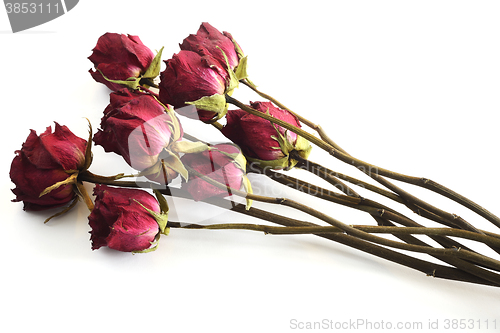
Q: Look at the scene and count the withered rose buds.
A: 8